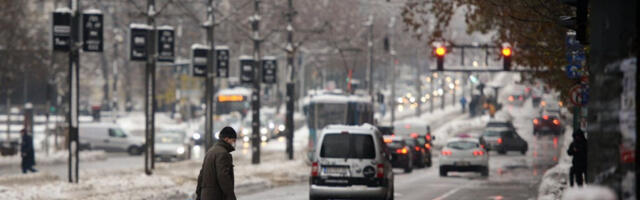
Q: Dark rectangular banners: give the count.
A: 8